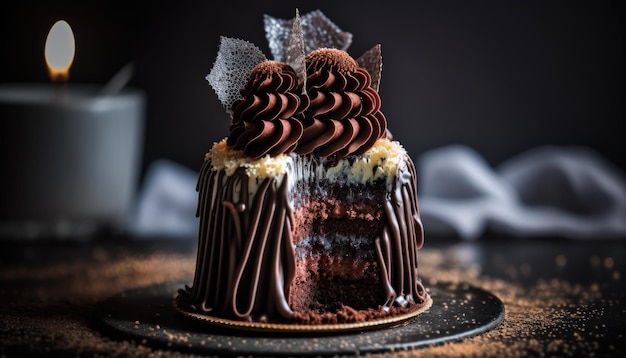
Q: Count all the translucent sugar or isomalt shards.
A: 4